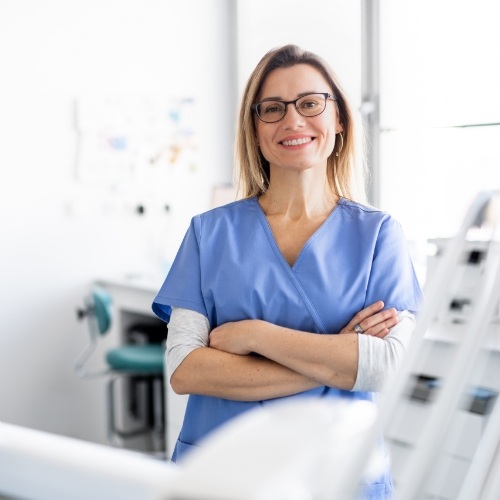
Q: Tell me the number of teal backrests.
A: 1